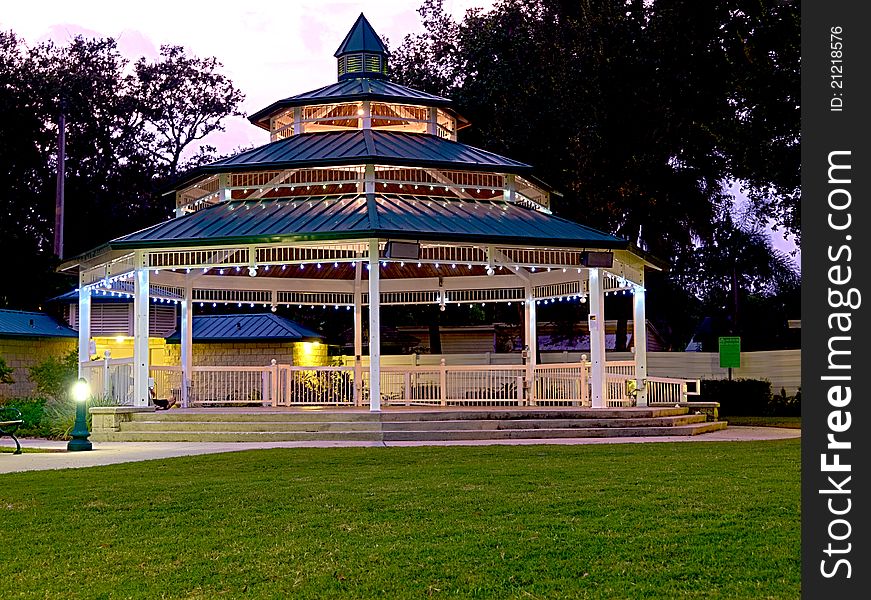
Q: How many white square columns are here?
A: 8